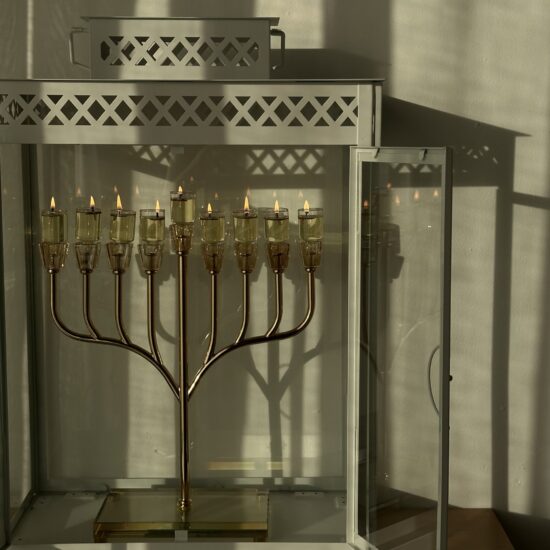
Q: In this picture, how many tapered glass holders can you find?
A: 9